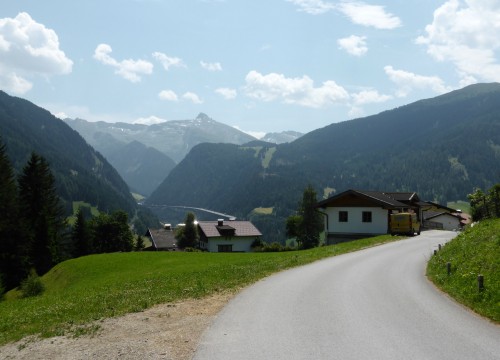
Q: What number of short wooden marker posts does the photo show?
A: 4